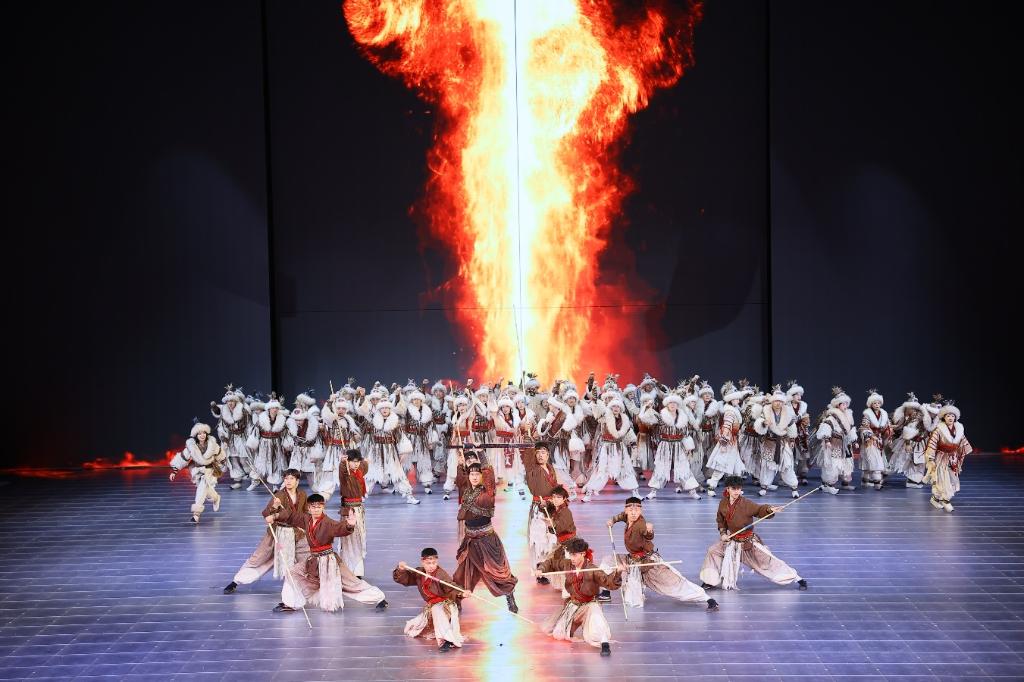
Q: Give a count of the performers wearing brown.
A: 11